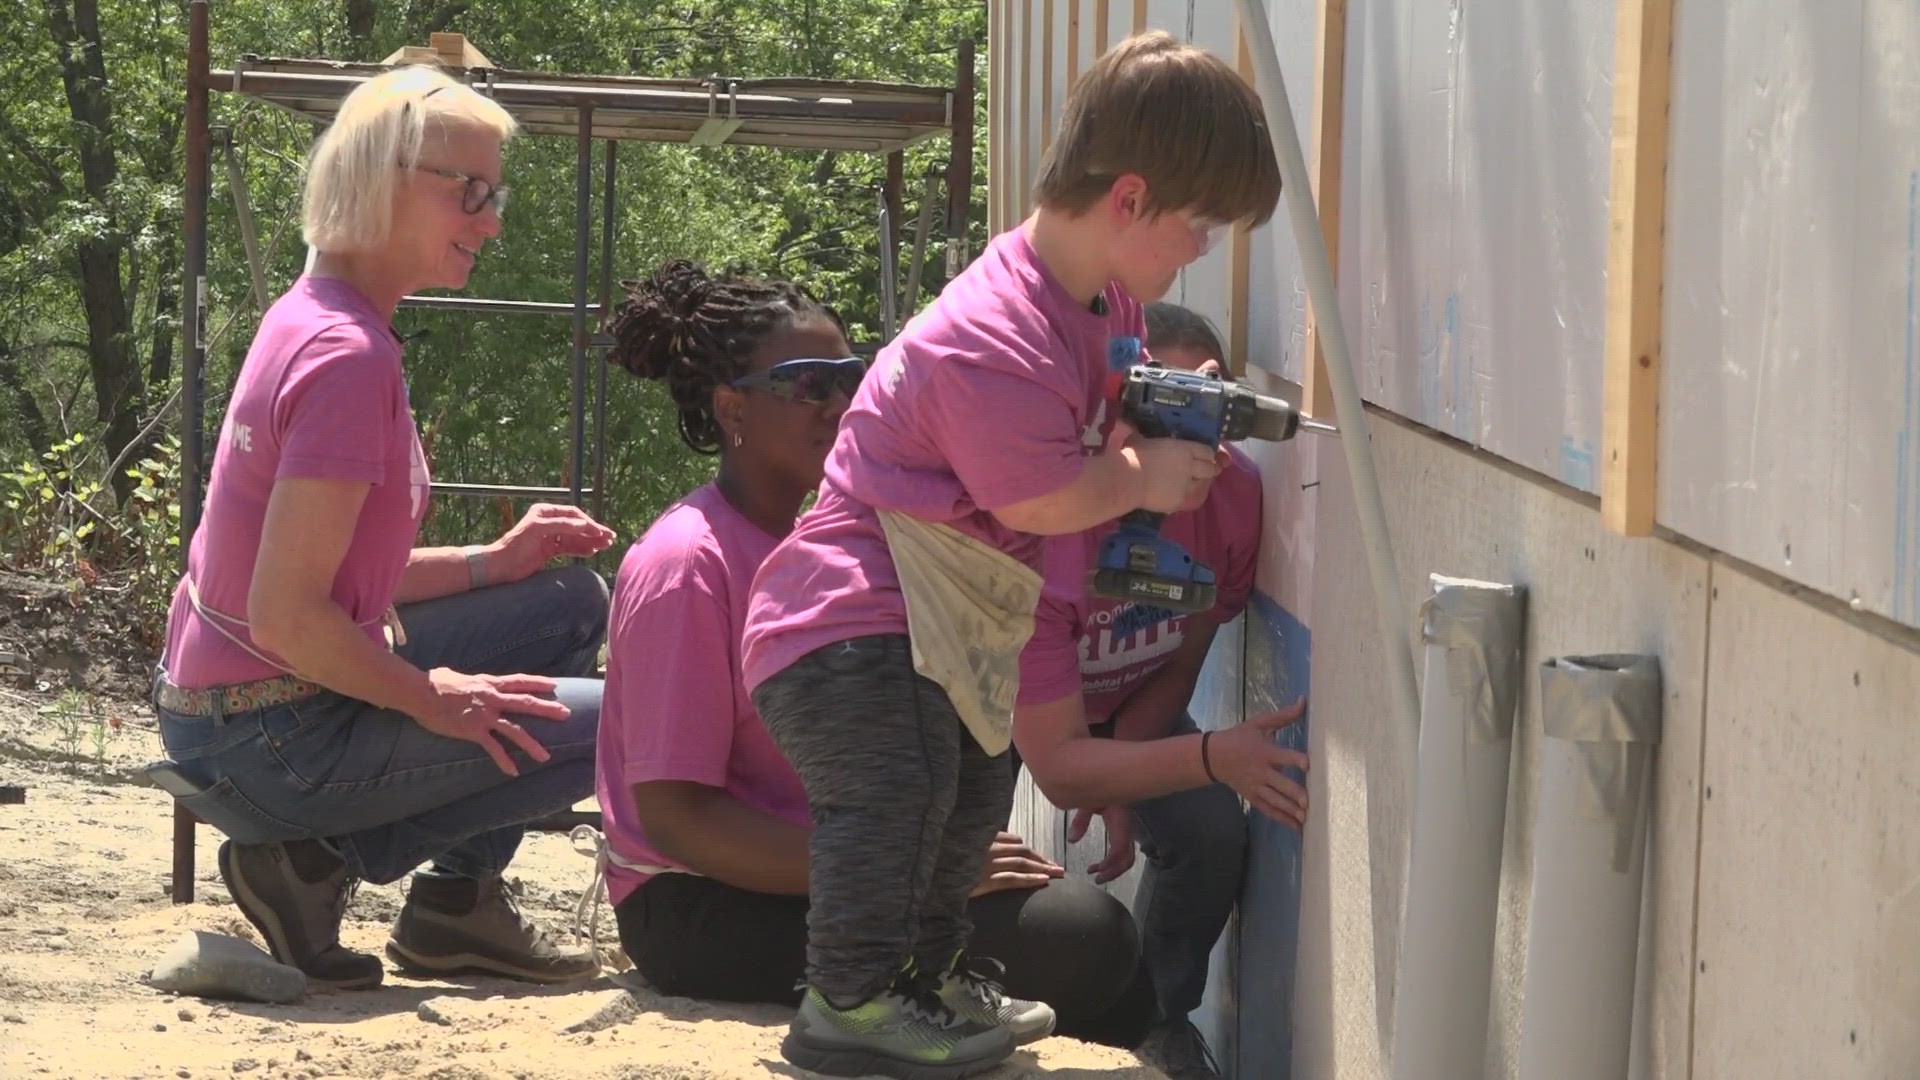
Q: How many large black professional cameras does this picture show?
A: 0